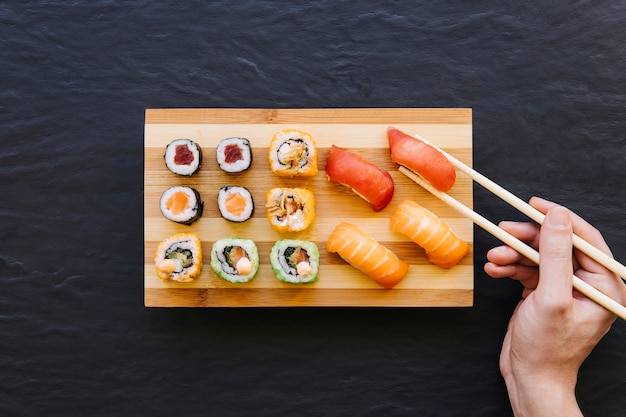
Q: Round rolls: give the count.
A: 9